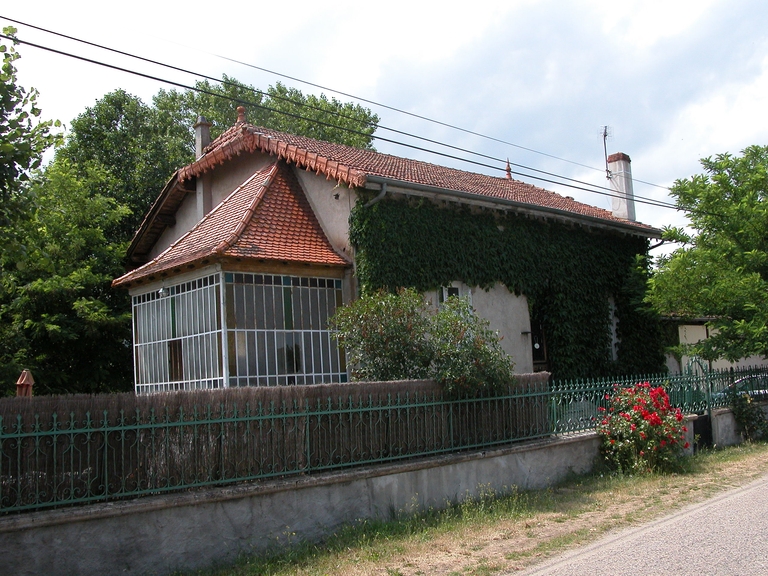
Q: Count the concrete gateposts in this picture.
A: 2